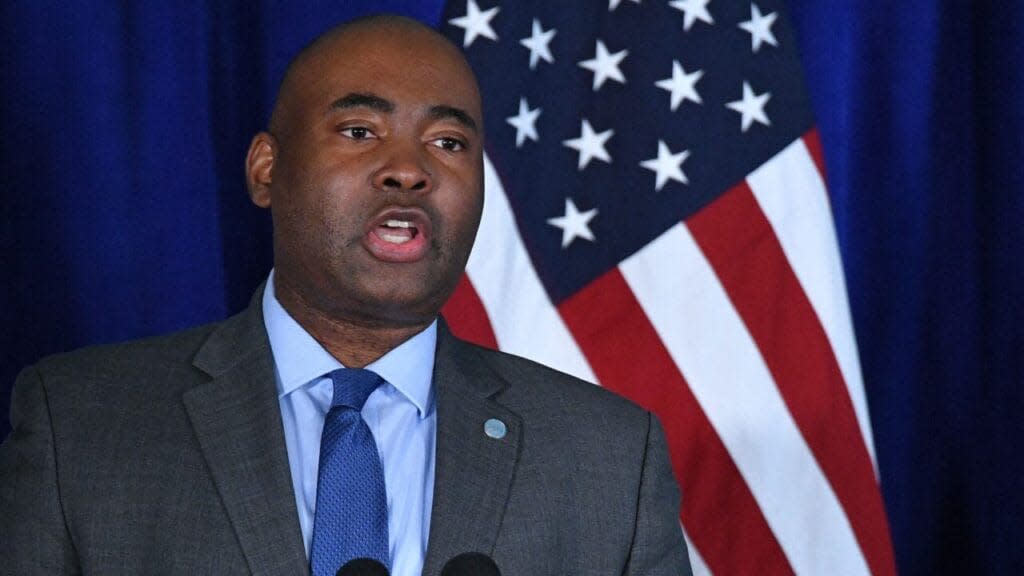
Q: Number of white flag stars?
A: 12